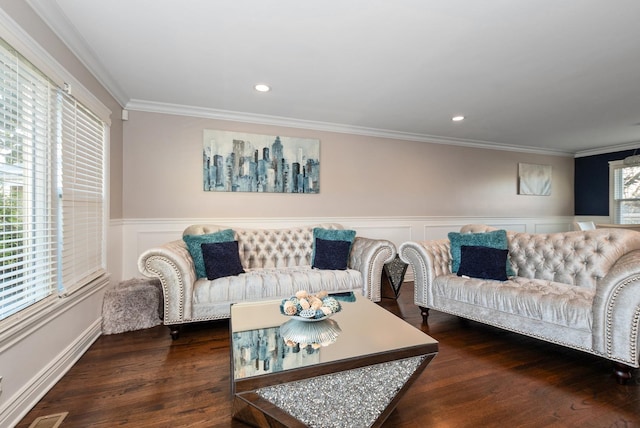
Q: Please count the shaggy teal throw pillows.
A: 3